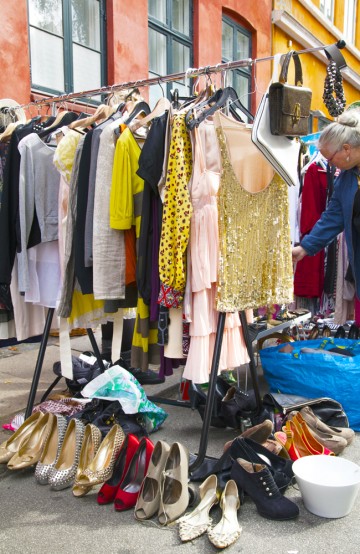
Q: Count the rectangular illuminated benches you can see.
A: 0